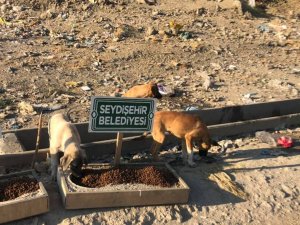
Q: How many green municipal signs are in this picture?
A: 1